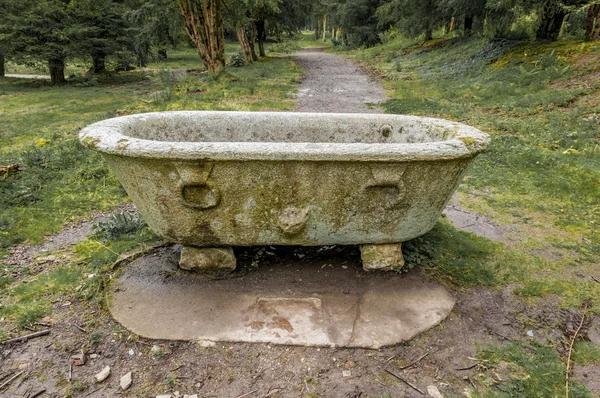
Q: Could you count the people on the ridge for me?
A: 0